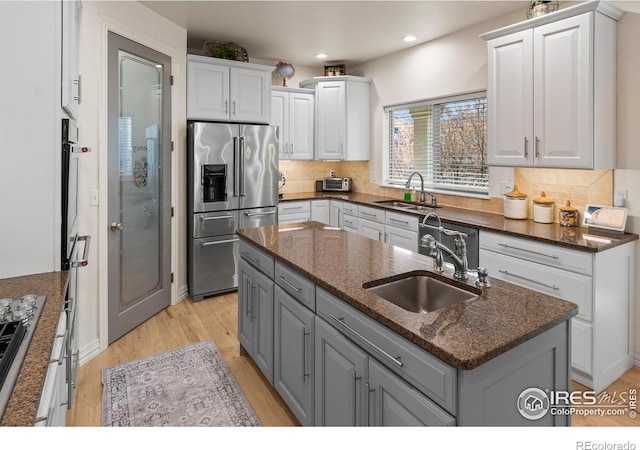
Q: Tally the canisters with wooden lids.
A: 3